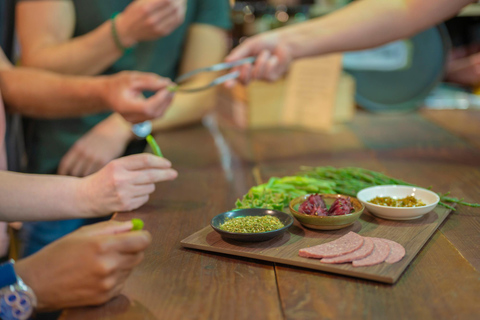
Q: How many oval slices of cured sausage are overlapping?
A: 4